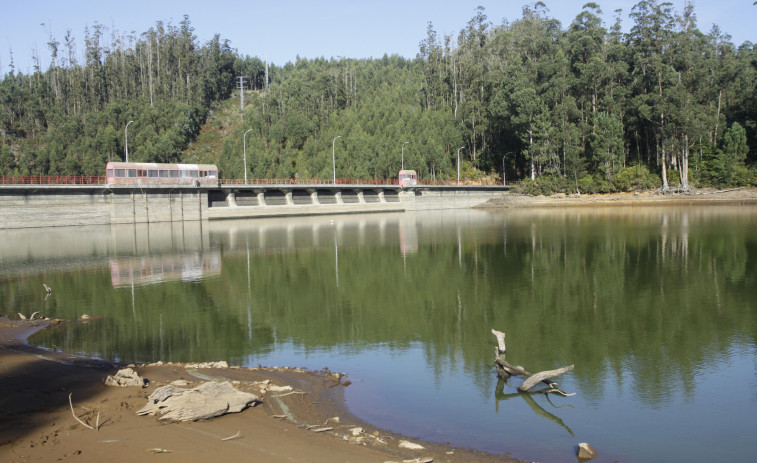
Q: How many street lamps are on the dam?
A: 6